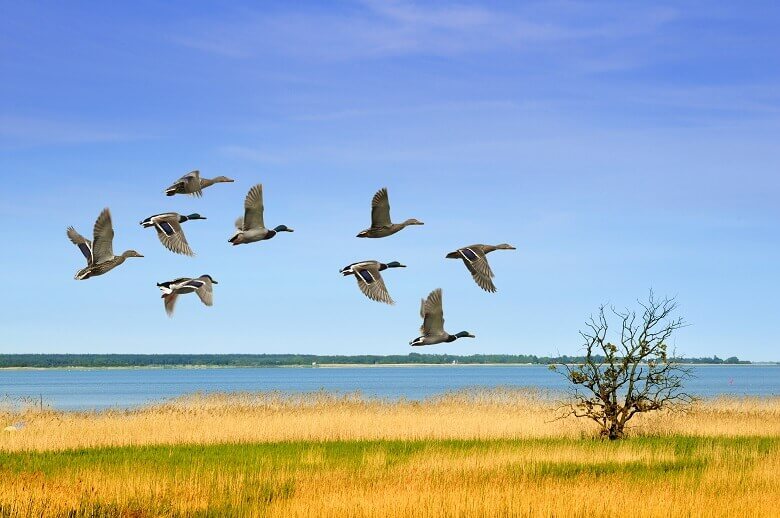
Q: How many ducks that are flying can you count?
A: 9